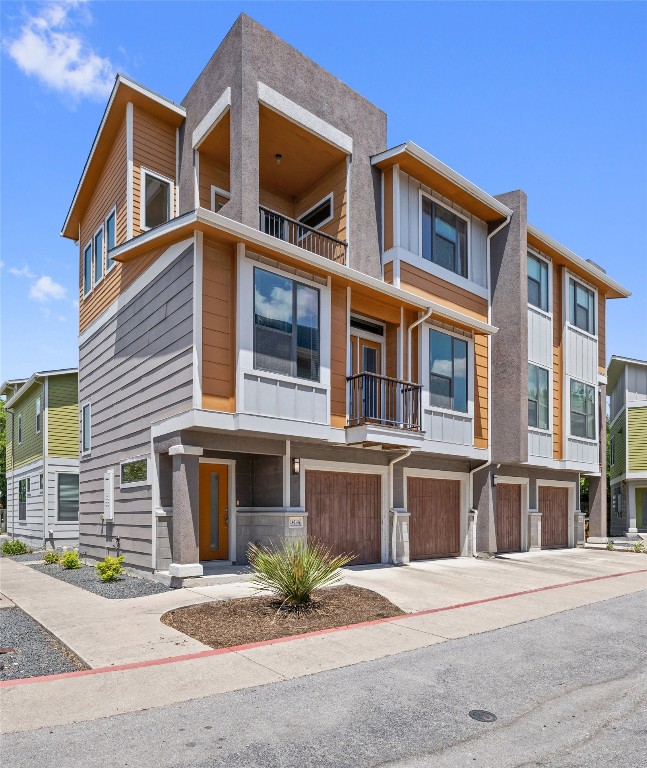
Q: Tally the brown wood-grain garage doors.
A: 4